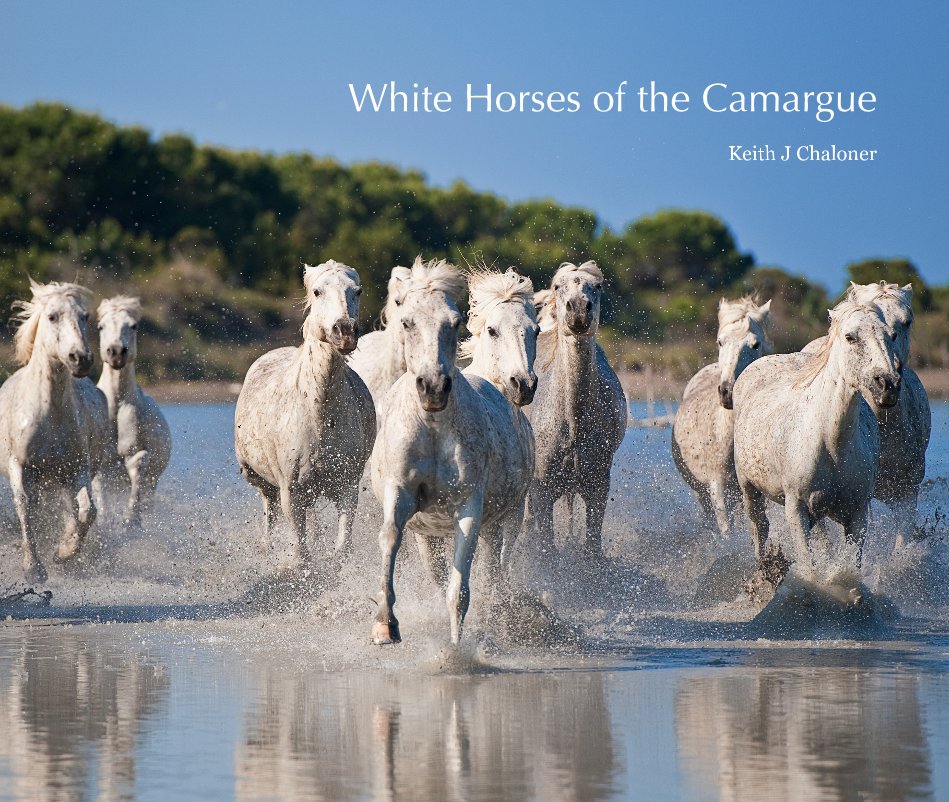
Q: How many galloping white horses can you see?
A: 10